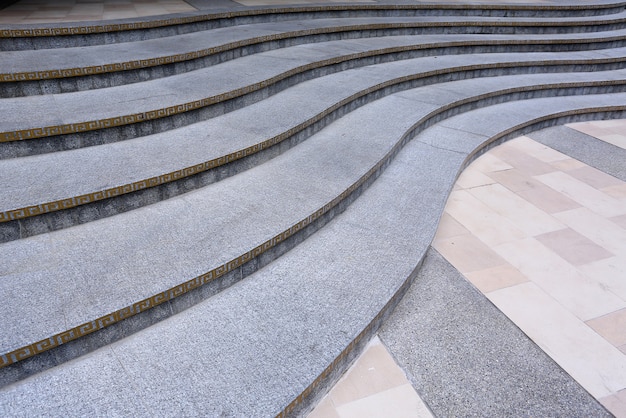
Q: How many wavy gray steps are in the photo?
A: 6